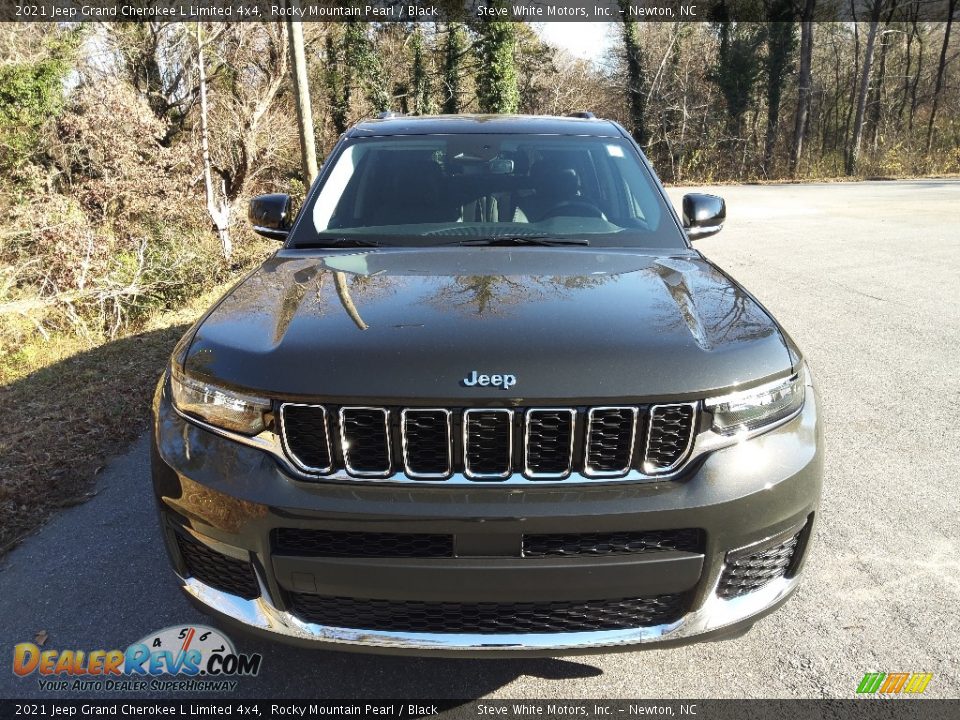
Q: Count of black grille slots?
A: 7